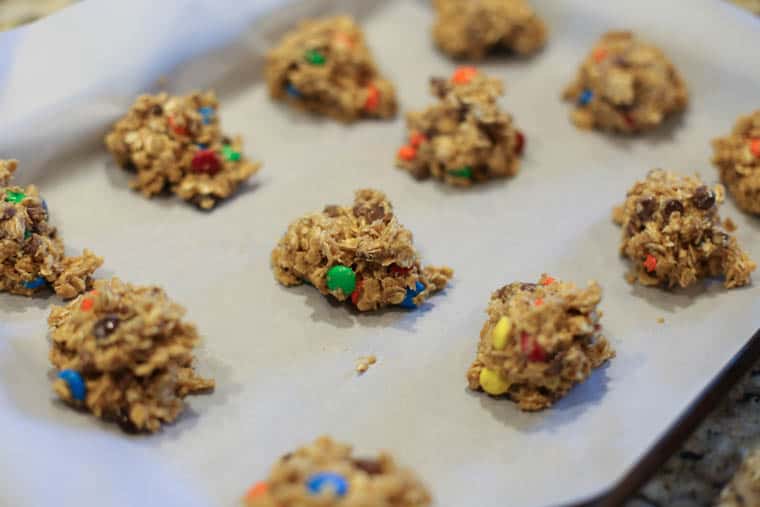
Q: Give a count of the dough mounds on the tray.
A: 12